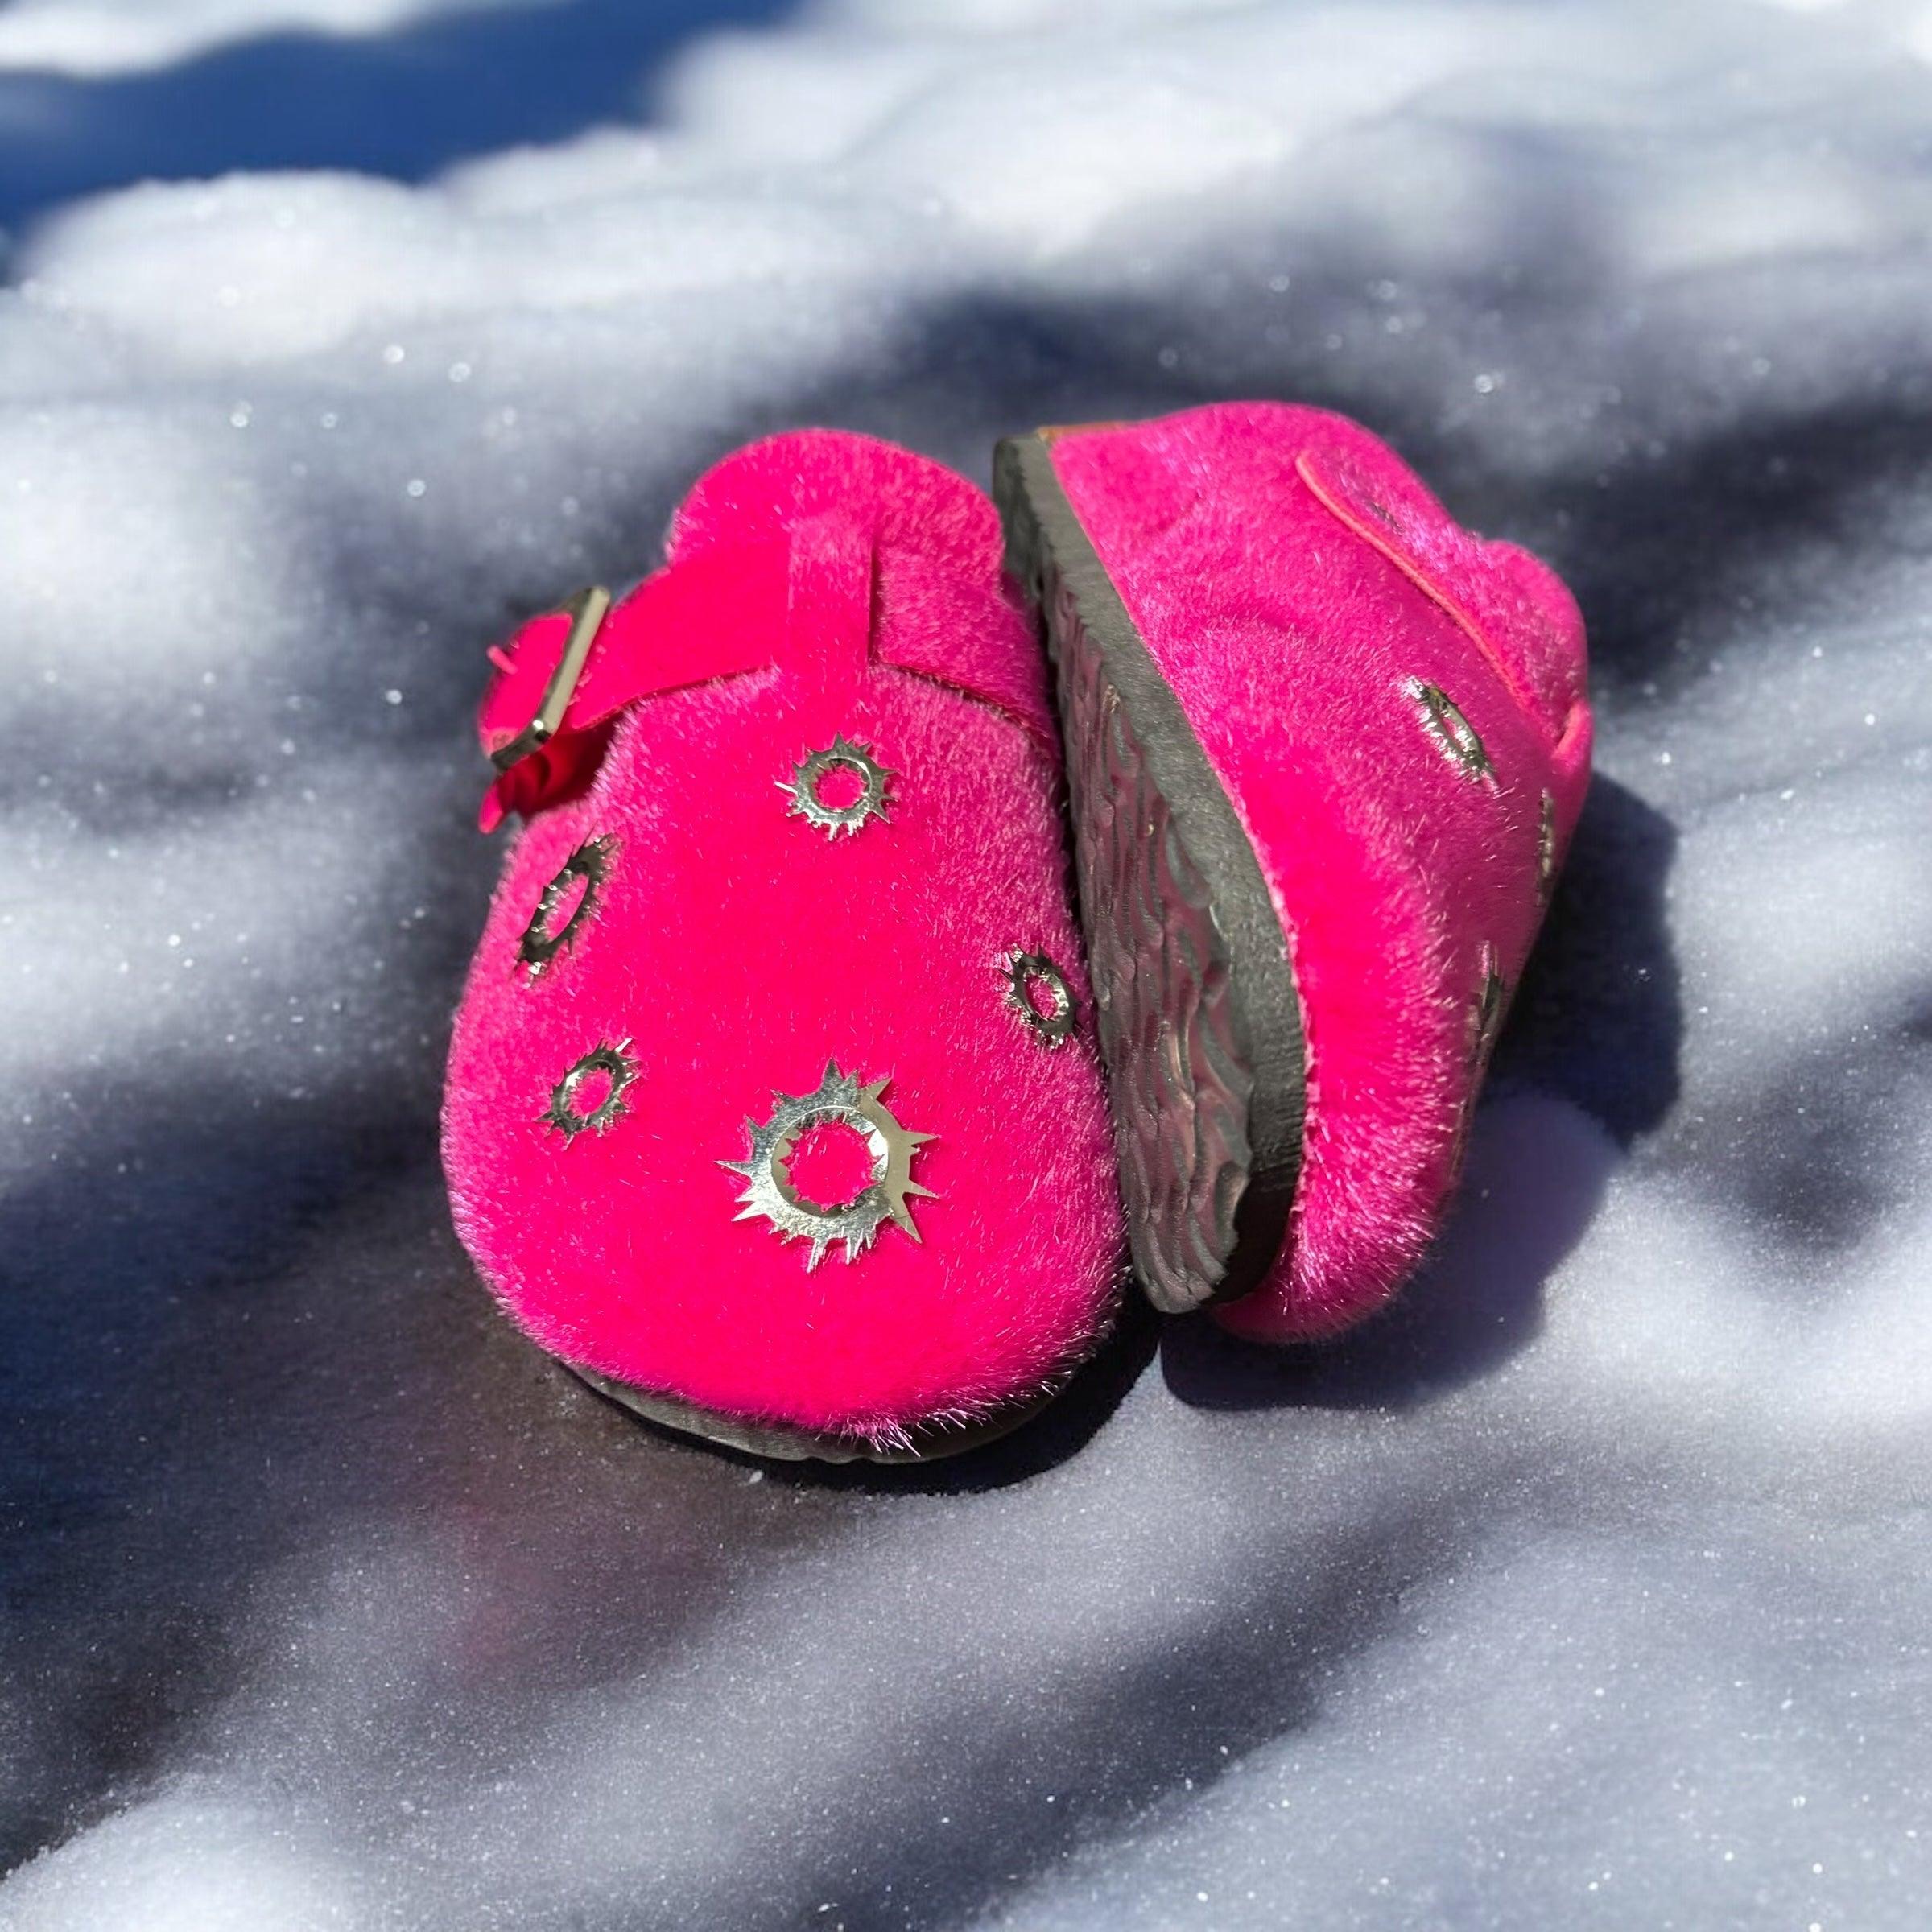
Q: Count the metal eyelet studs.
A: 8